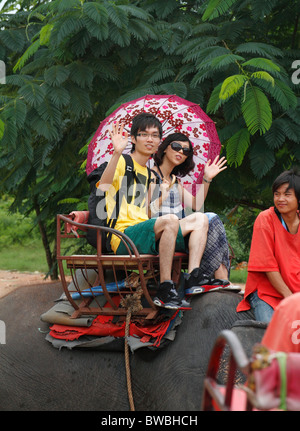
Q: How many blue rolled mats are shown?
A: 1